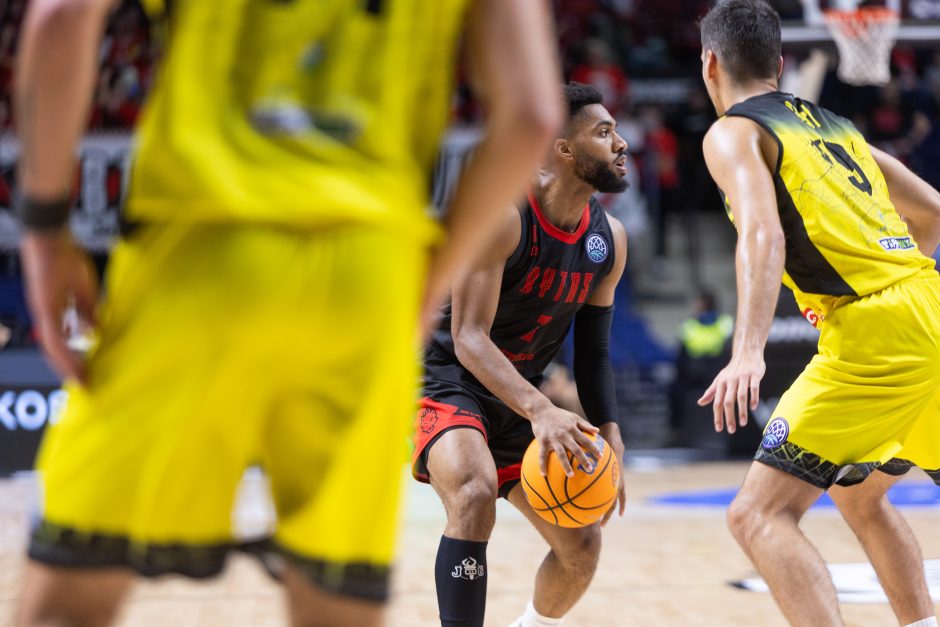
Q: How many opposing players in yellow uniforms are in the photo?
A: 2